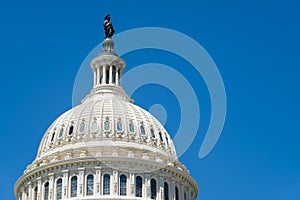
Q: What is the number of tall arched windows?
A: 11